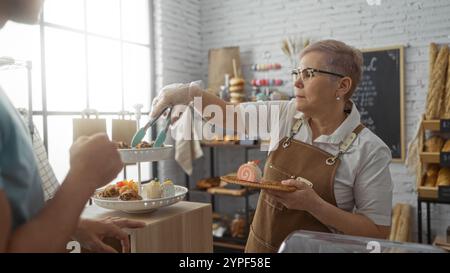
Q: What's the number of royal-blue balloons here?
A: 0